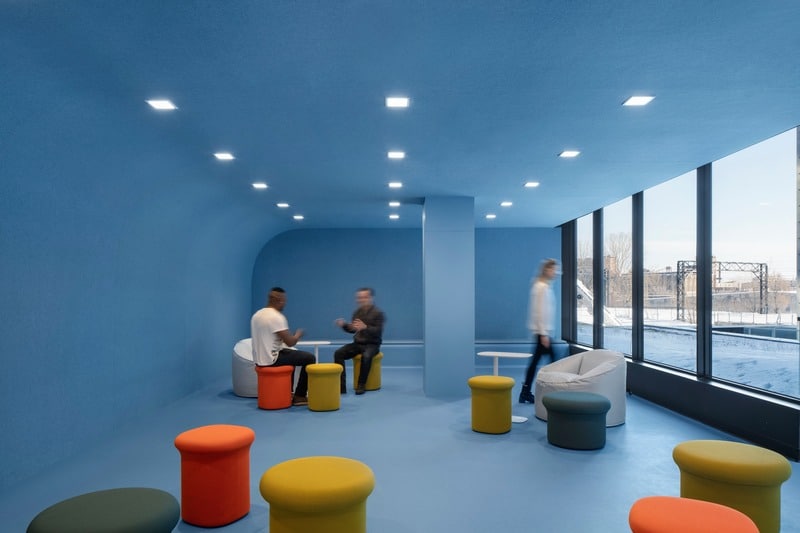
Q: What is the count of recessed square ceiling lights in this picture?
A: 15